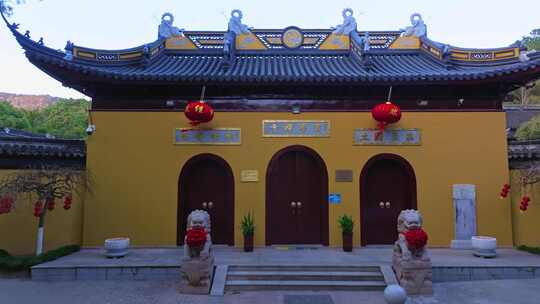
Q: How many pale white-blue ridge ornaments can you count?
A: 4